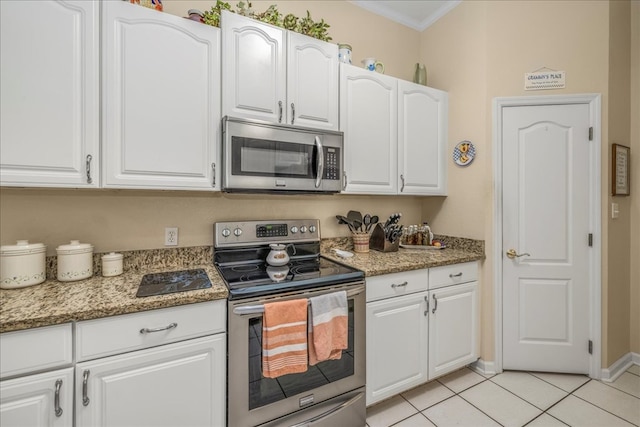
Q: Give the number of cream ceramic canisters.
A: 3